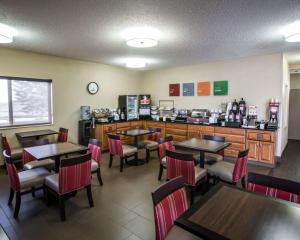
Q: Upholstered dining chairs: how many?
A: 14